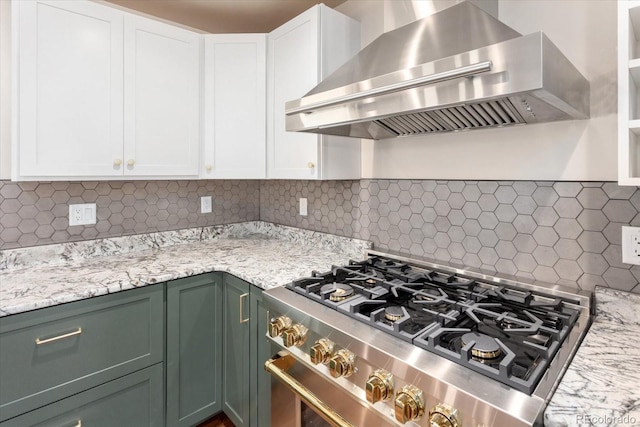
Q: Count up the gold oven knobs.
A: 7